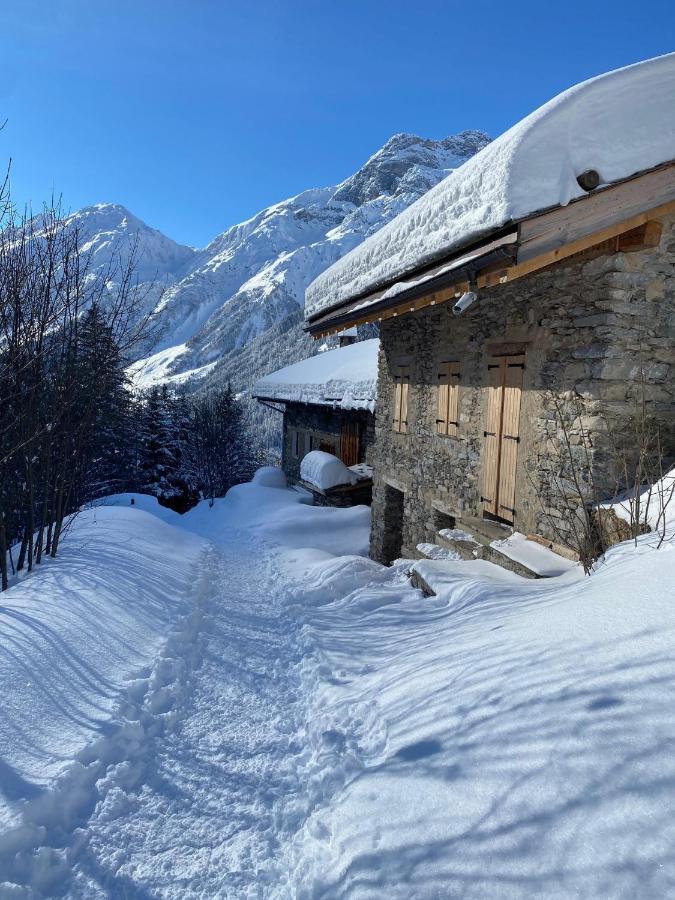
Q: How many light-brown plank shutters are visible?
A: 6